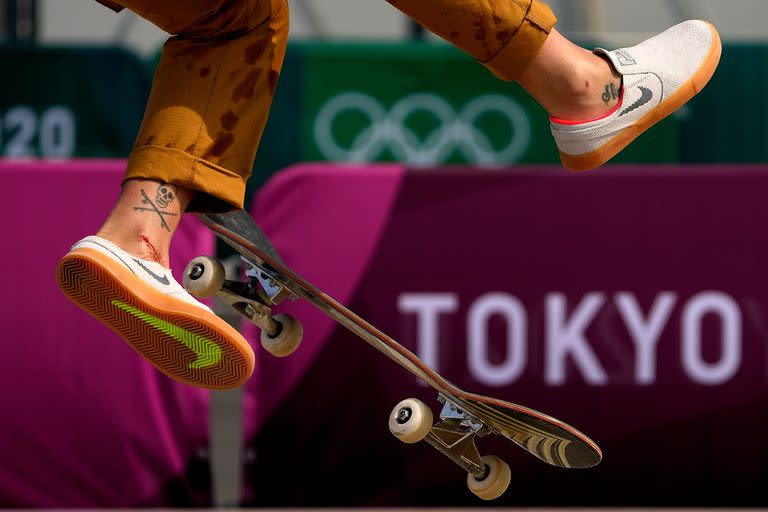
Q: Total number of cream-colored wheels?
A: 4